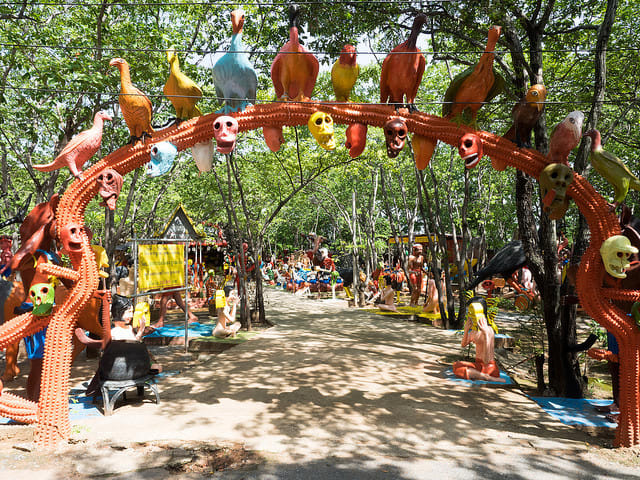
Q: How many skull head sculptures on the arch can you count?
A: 10